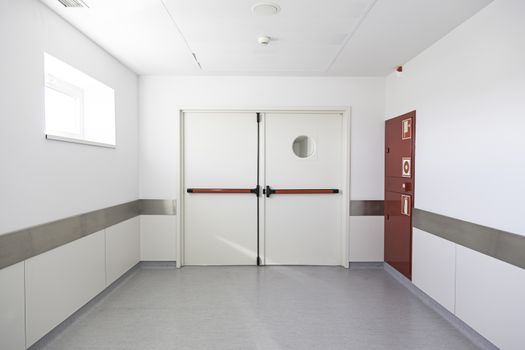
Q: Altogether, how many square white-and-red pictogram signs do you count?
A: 3